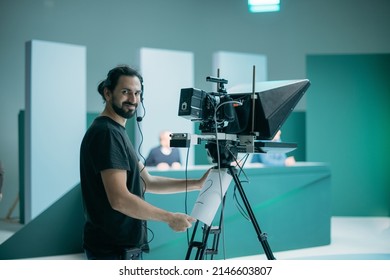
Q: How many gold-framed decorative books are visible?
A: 0